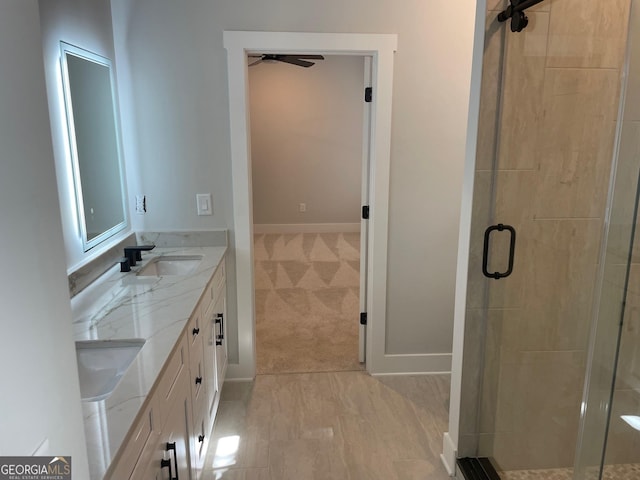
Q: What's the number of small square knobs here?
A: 3